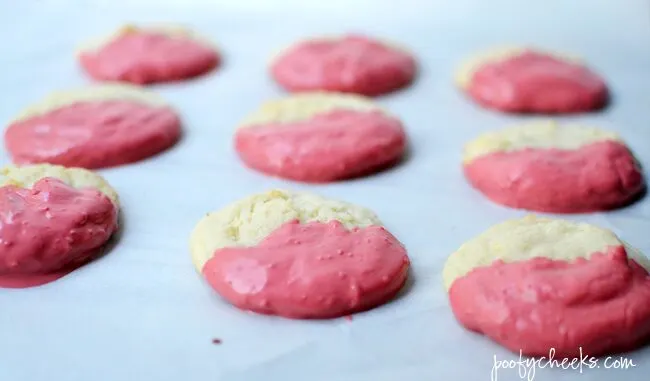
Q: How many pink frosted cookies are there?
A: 9